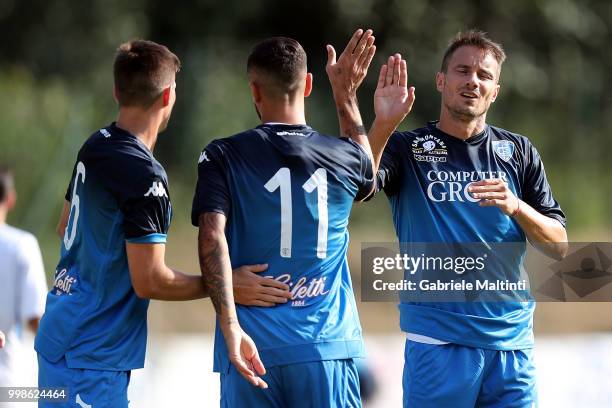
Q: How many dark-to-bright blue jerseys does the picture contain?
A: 3